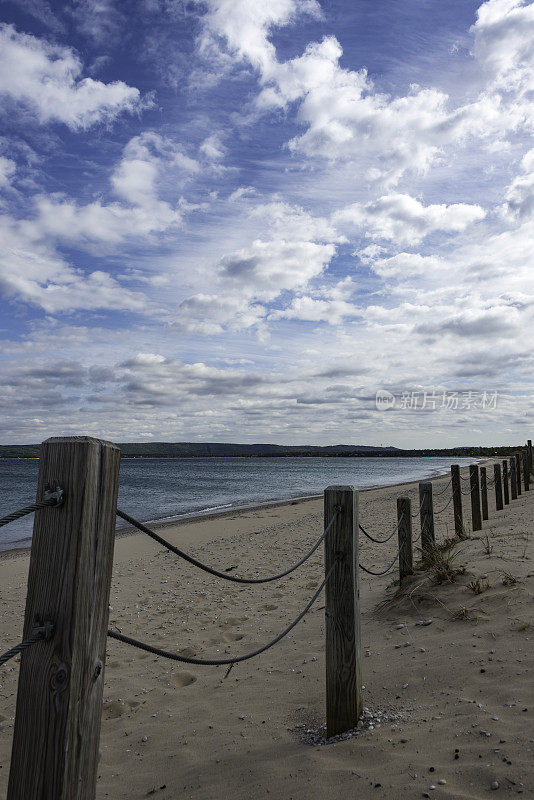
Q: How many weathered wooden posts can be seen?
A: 13